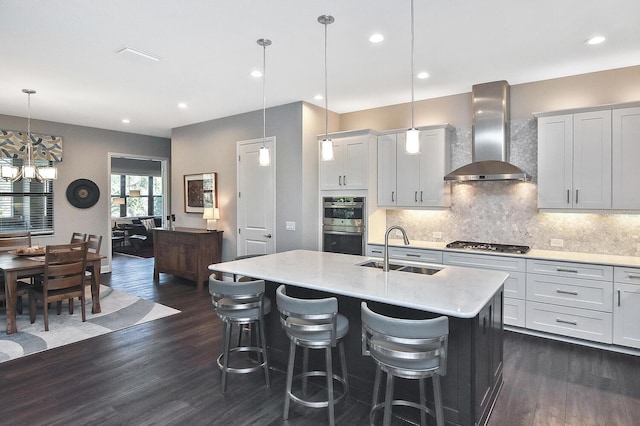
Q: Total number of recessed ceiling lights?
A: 7